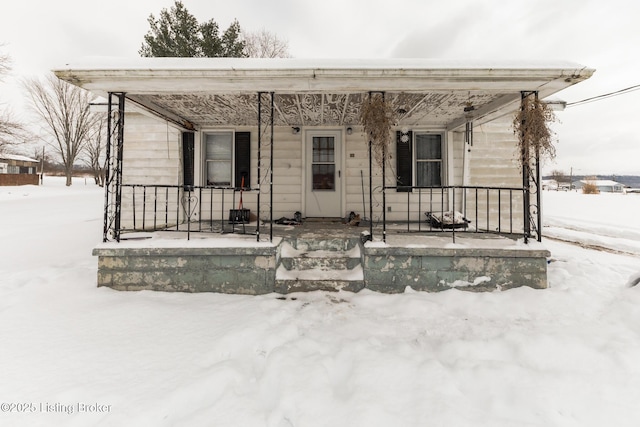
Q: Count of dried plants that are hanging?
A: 2